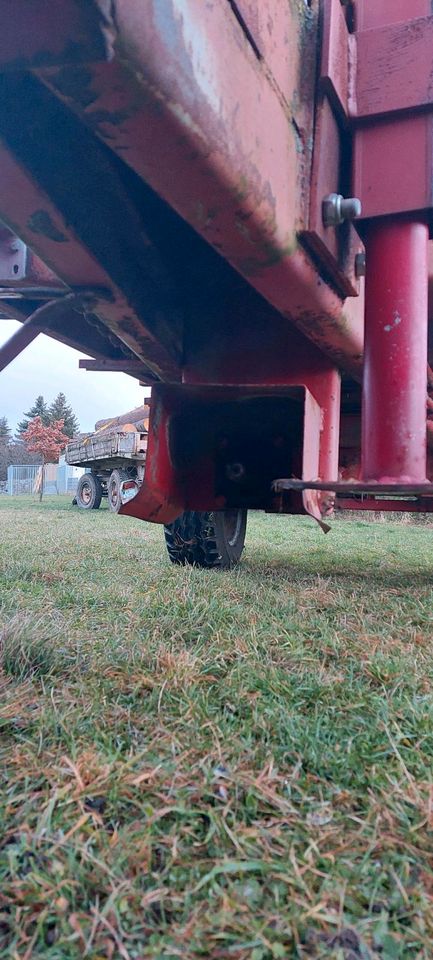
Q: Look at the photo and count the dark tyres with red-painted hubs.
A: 2